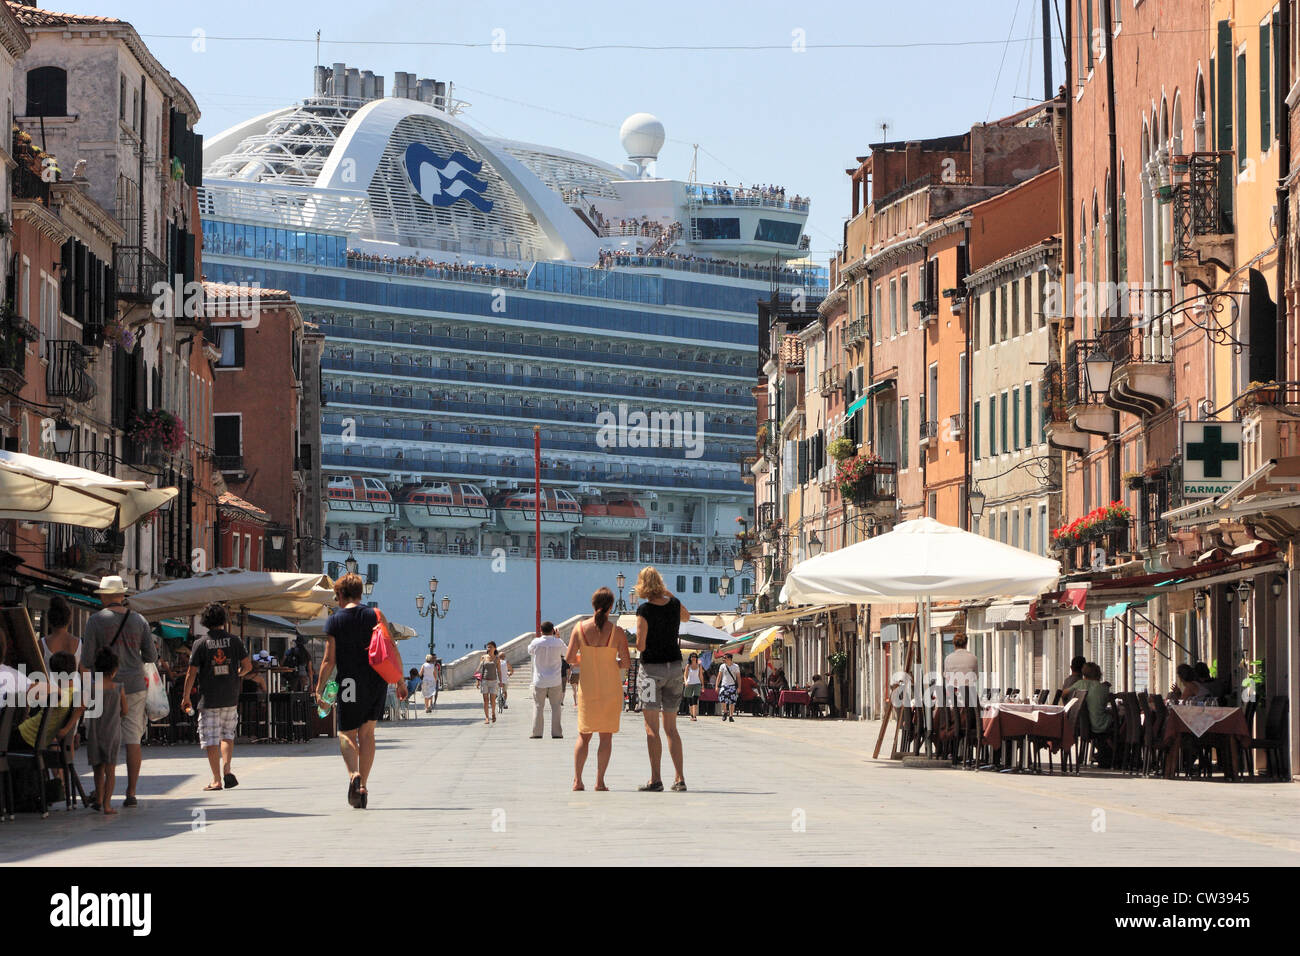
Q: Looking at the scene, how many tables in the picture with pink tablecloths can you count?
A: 2